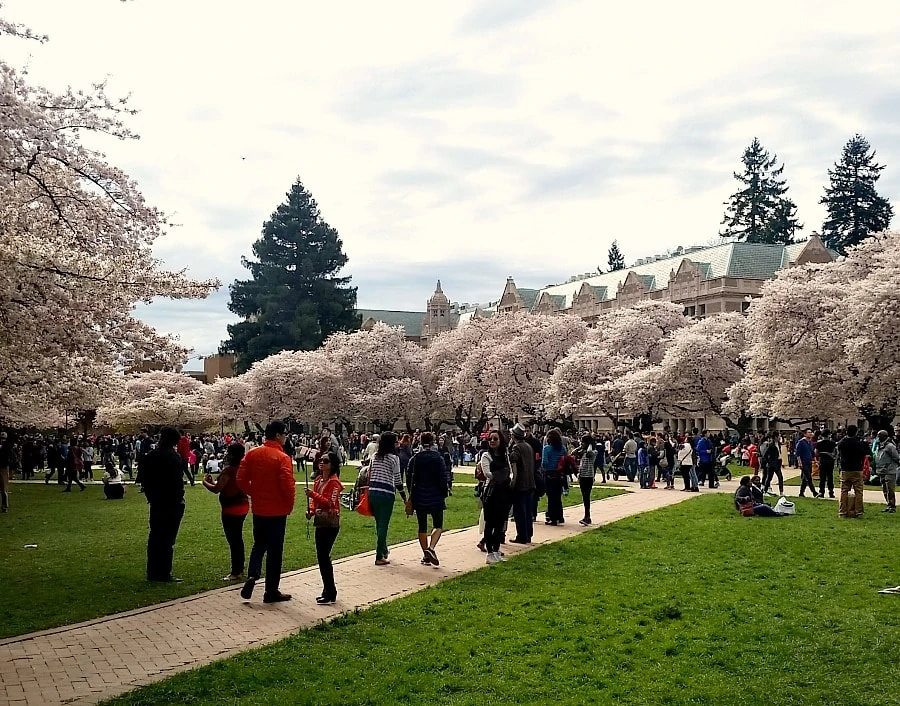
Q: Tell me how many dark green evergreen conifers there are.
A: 4